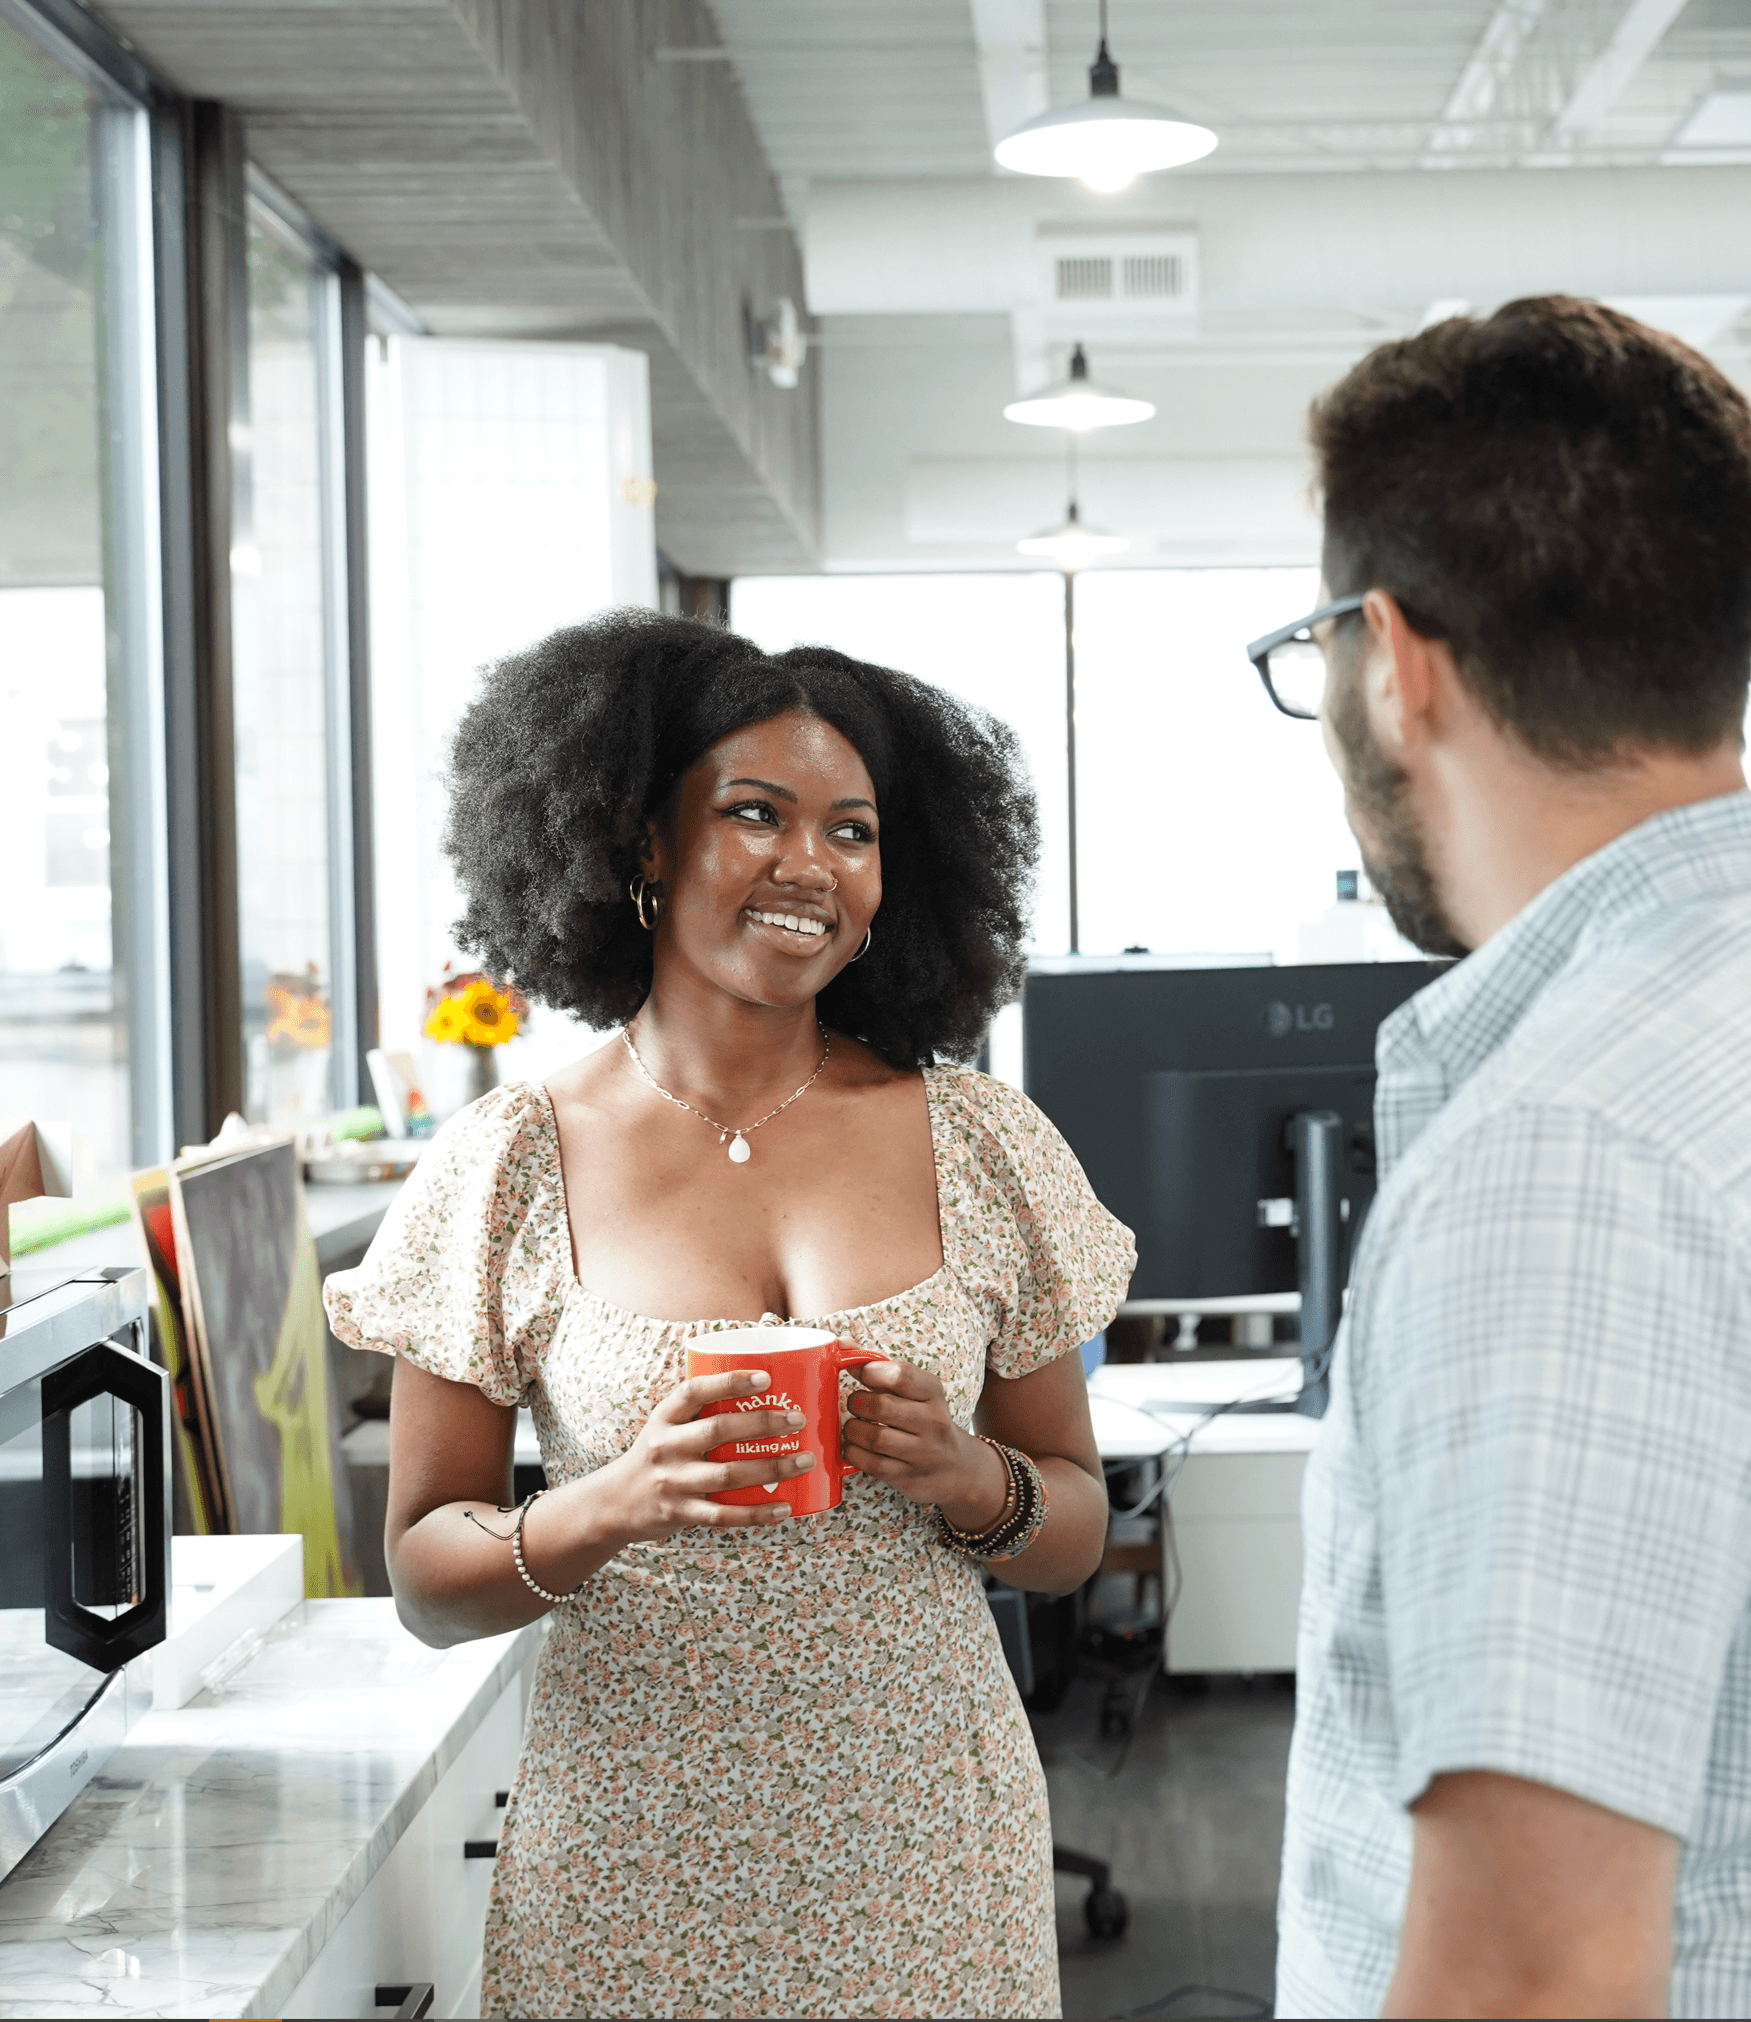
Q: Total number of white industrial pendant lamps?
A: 3